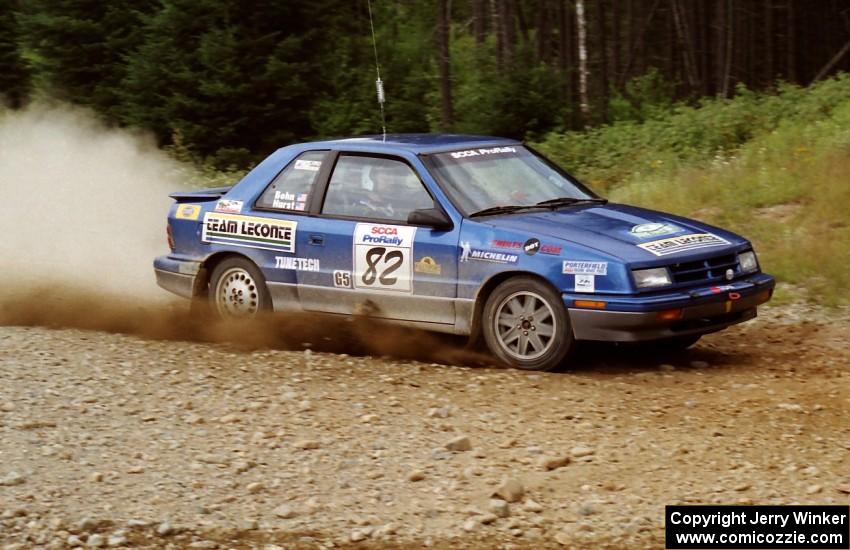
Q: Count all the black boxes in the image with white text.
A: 1